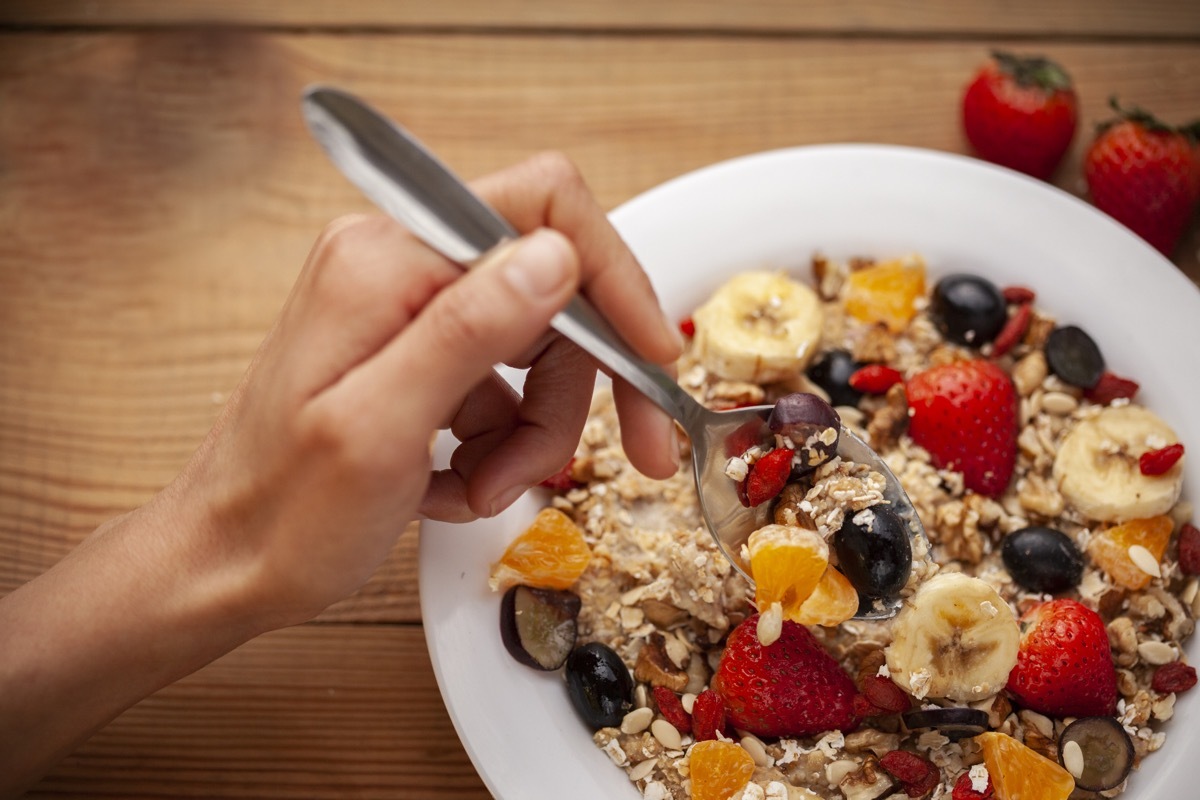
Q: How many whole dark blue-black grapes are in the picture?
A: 5